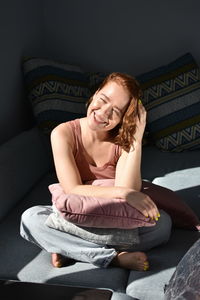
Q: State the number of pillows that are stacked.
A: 2